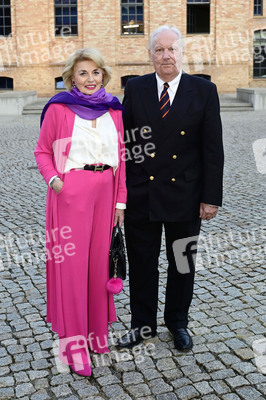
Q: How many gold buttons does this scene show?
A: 6